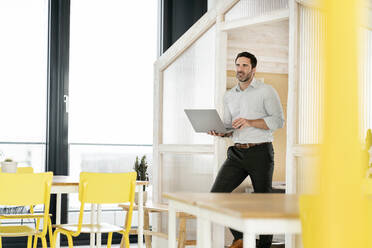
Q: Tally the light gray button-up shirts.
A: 1